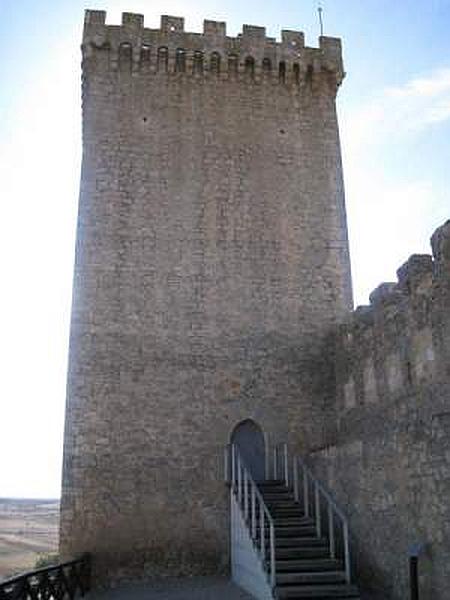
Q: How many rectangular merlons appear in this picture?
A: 7